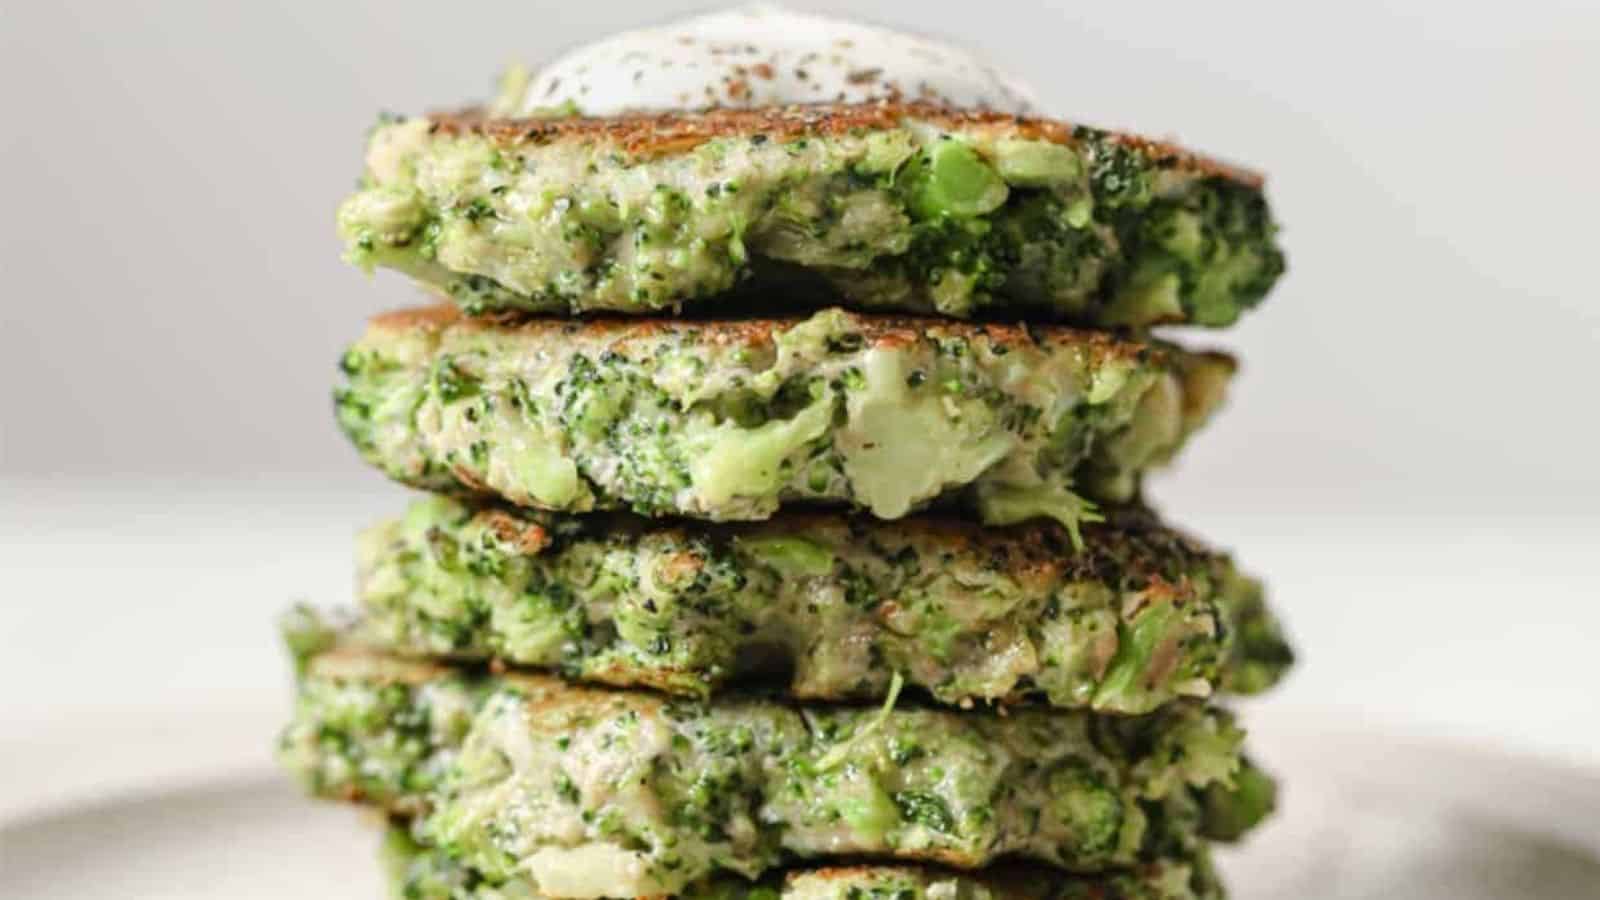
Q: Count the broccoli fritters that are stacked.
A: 5